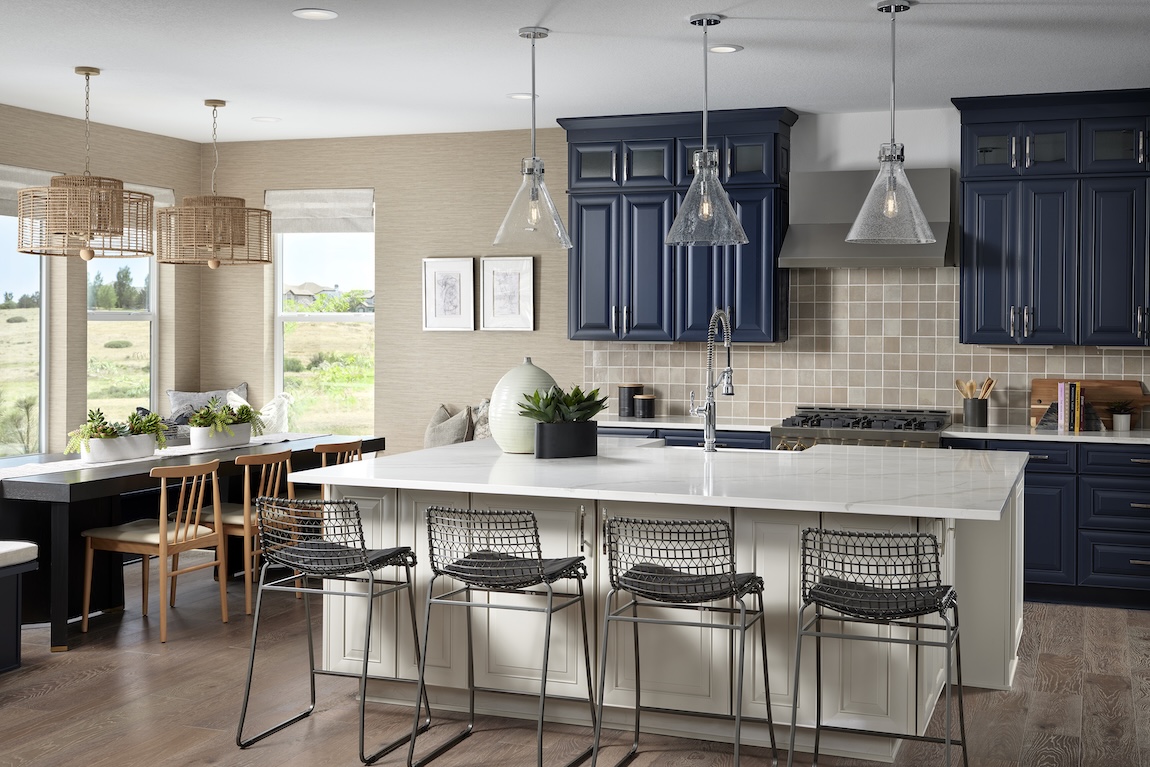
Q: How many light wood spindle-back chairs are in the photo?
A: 3